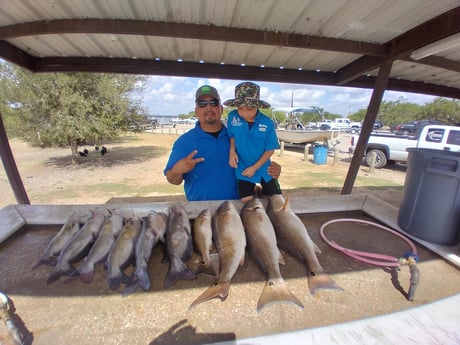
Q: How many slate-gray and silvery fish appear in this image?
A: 6